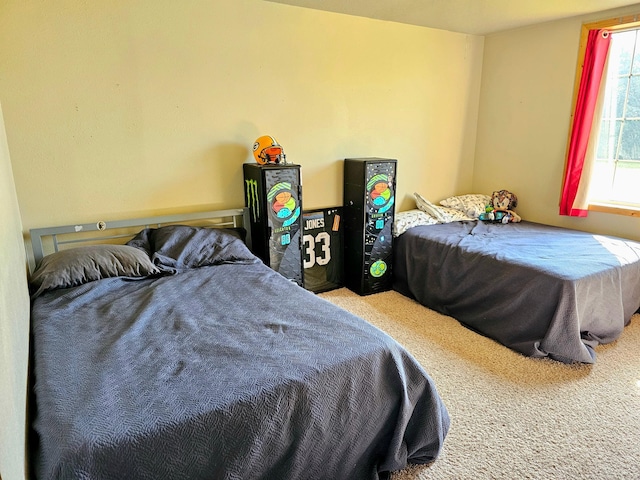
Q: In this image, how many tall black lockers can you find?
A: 2